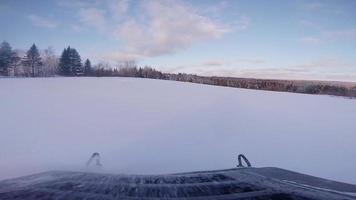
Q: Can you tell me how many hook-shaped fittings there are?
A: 2